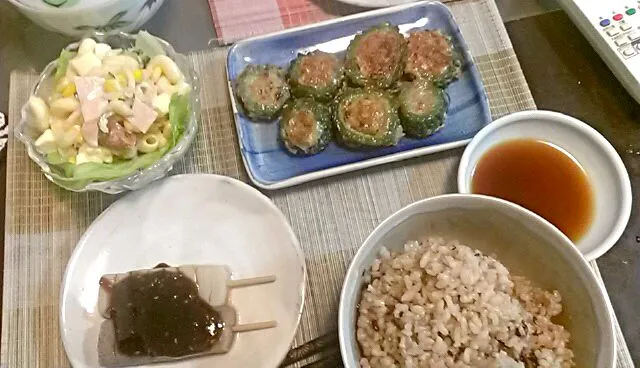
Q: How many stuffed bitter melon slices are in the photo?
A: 7